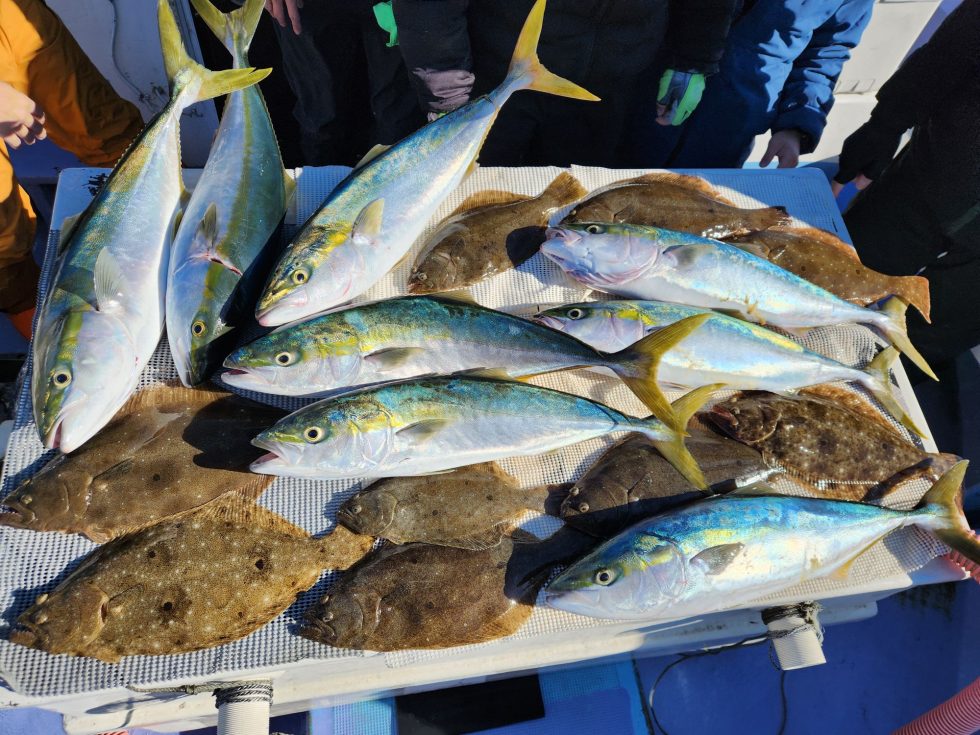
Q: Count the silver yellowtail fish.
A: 8